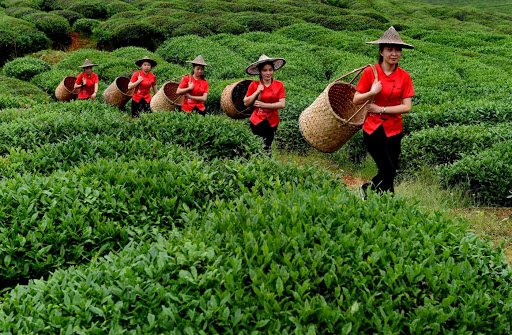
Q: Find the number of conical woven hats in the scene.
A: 5